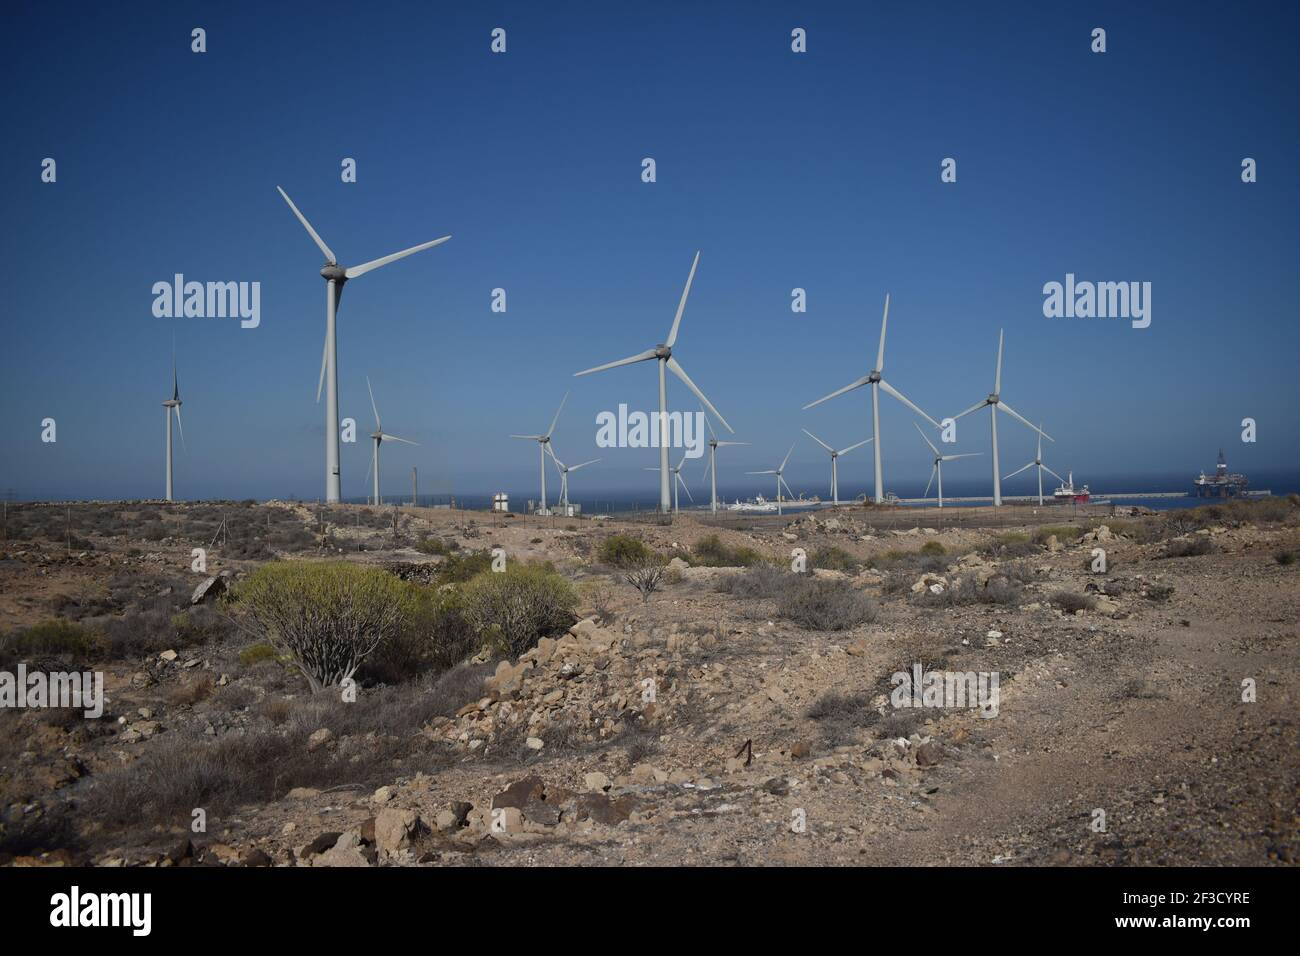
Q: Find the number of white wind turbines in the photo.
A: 14